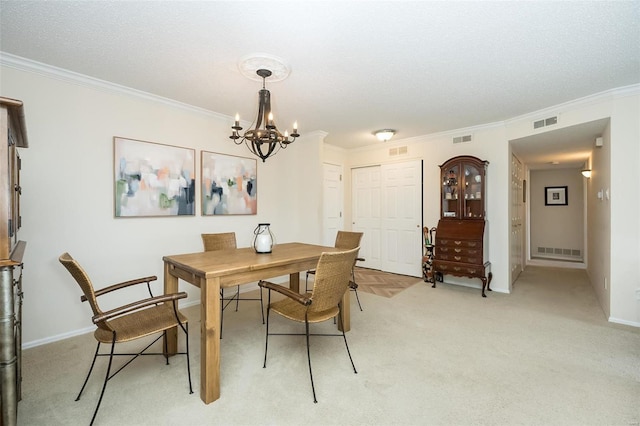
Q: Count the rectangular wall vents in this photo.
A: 4